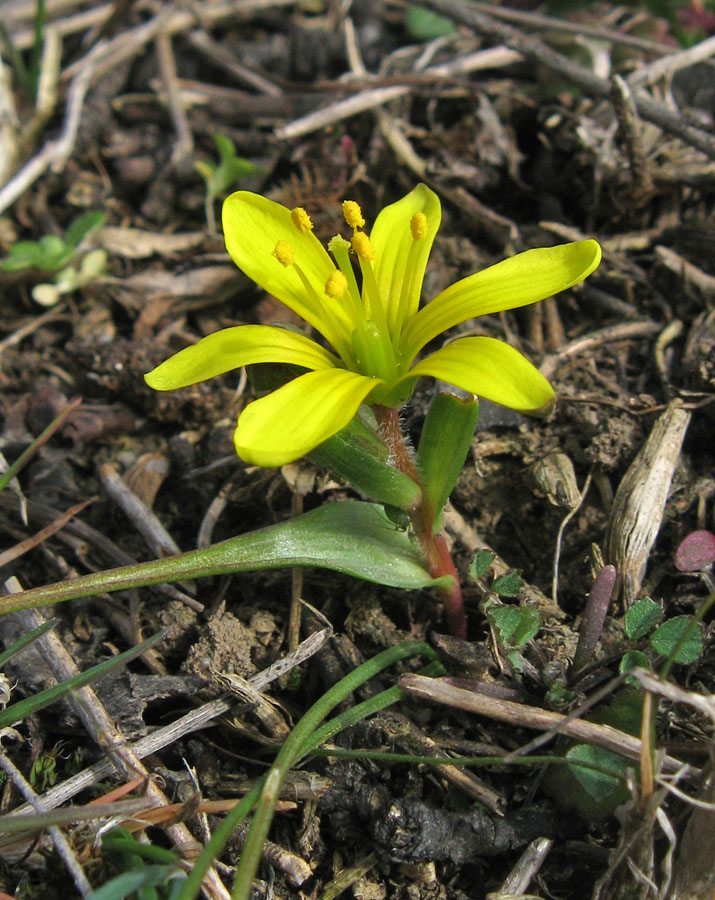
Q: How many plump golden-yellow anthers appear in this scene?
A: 6